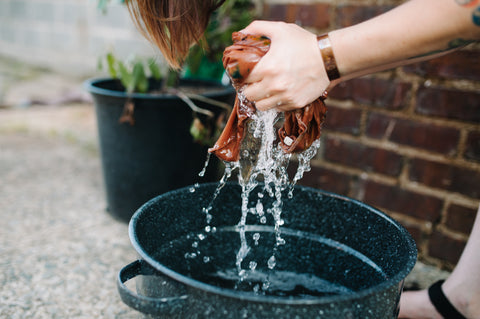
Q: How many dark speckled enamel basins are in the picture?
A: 1